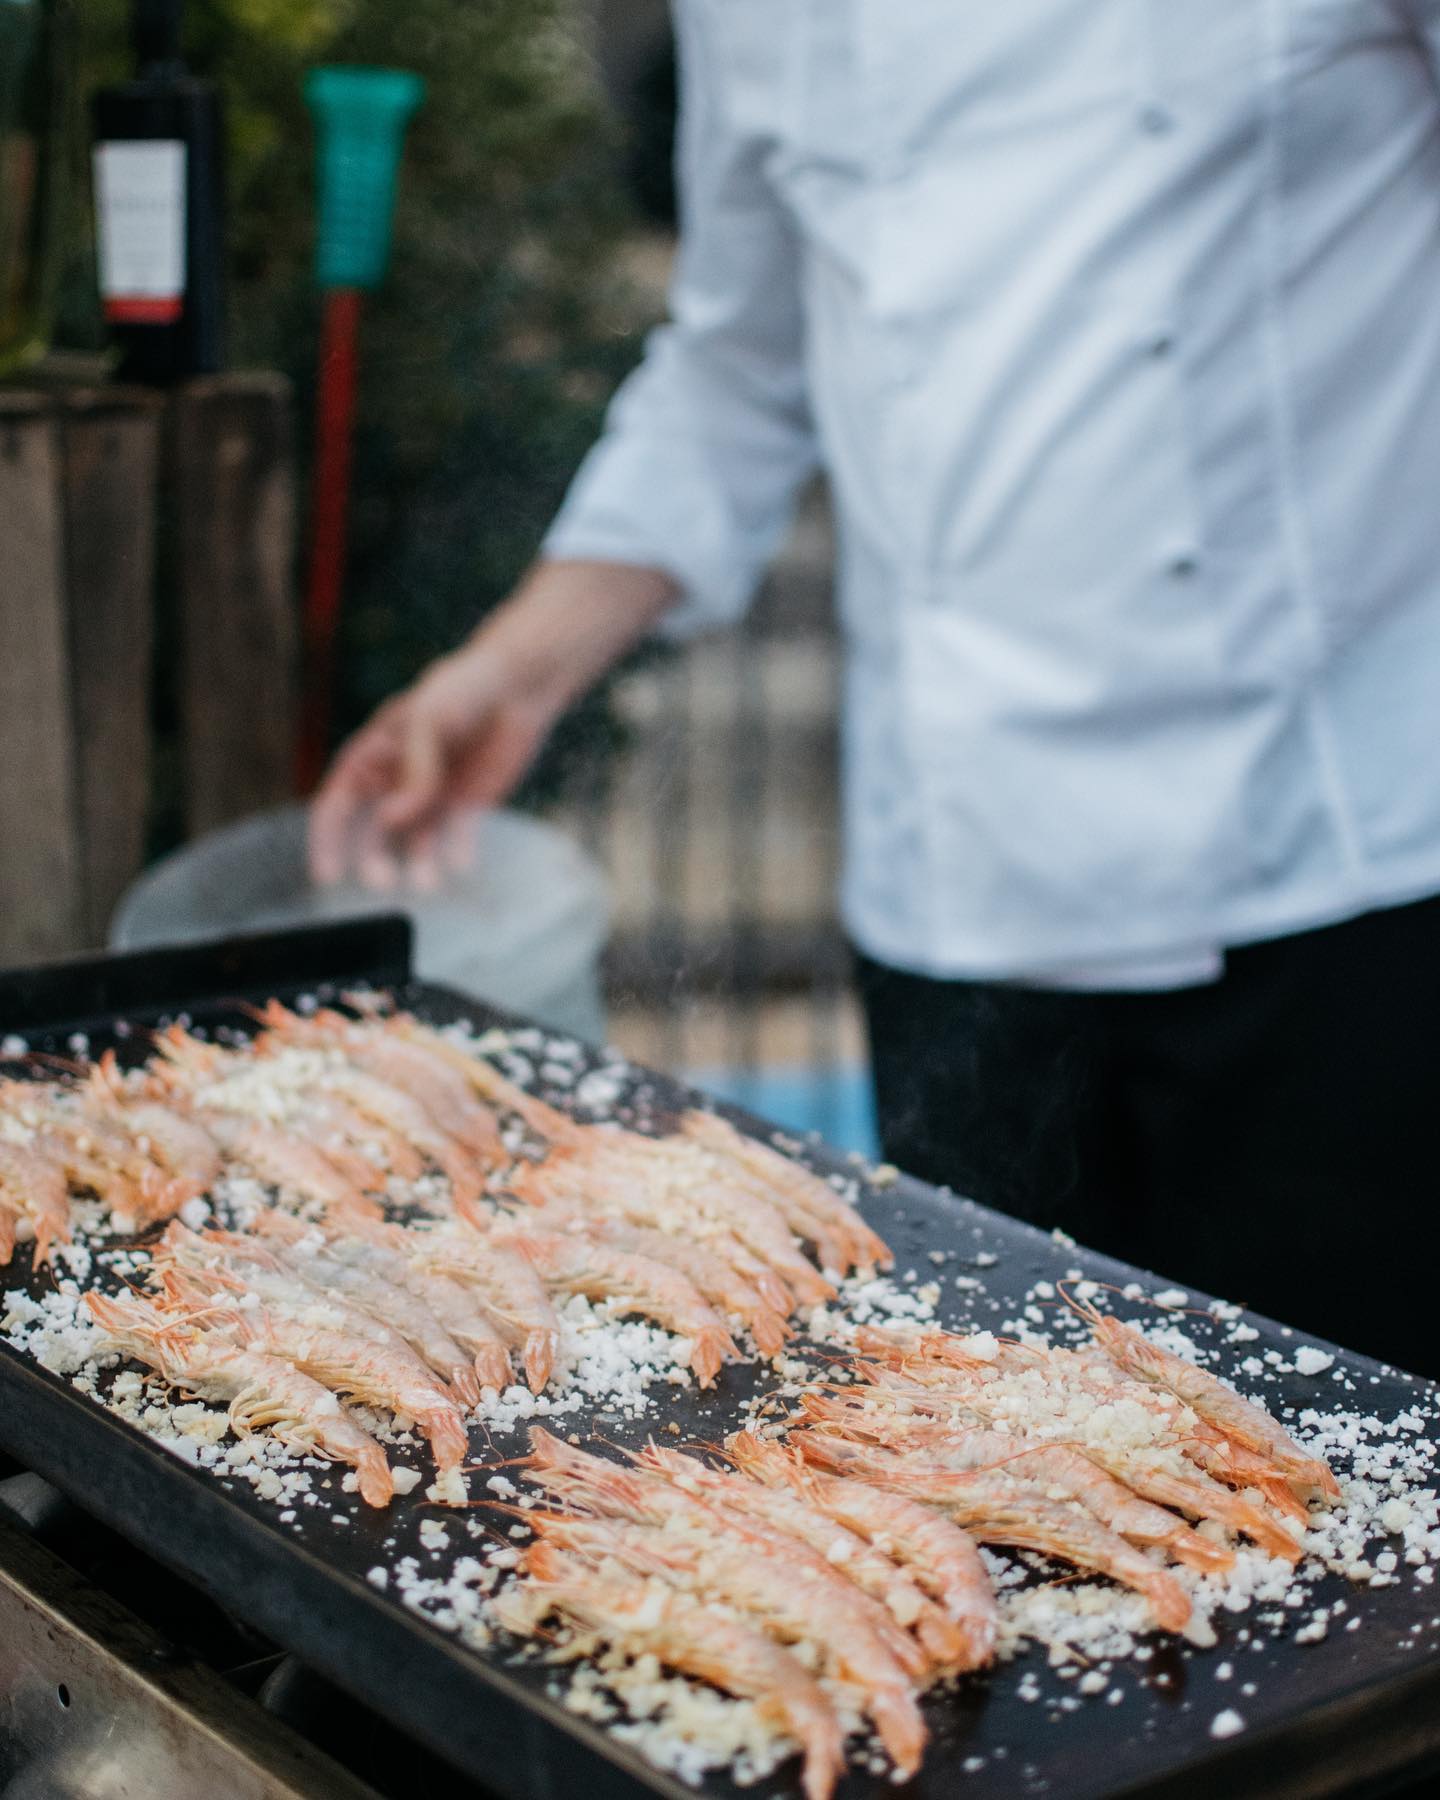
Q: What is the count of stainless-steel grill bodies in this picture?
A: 1